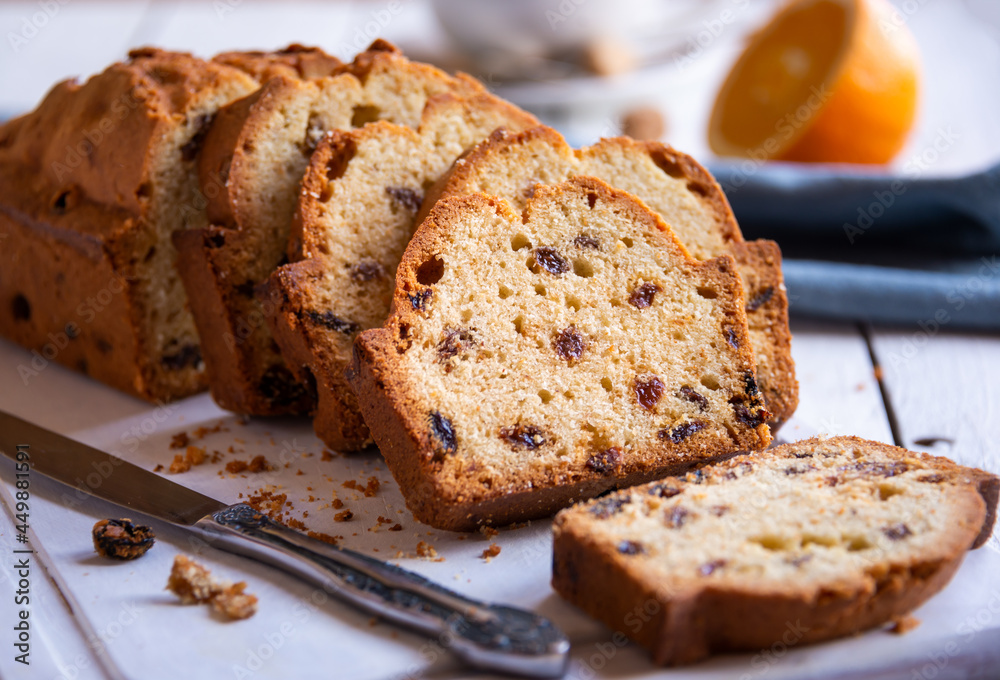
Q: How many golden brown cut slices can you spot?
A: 5